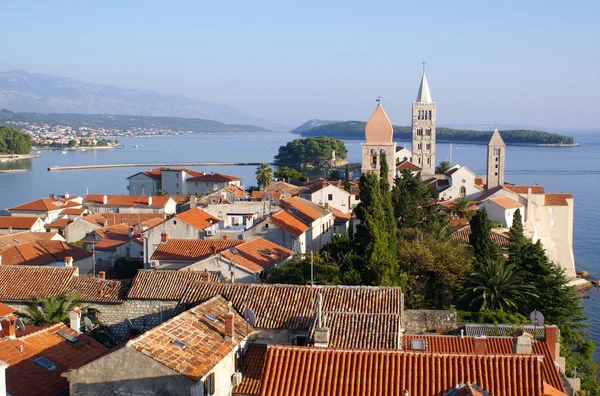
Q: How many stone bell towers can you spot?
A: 3